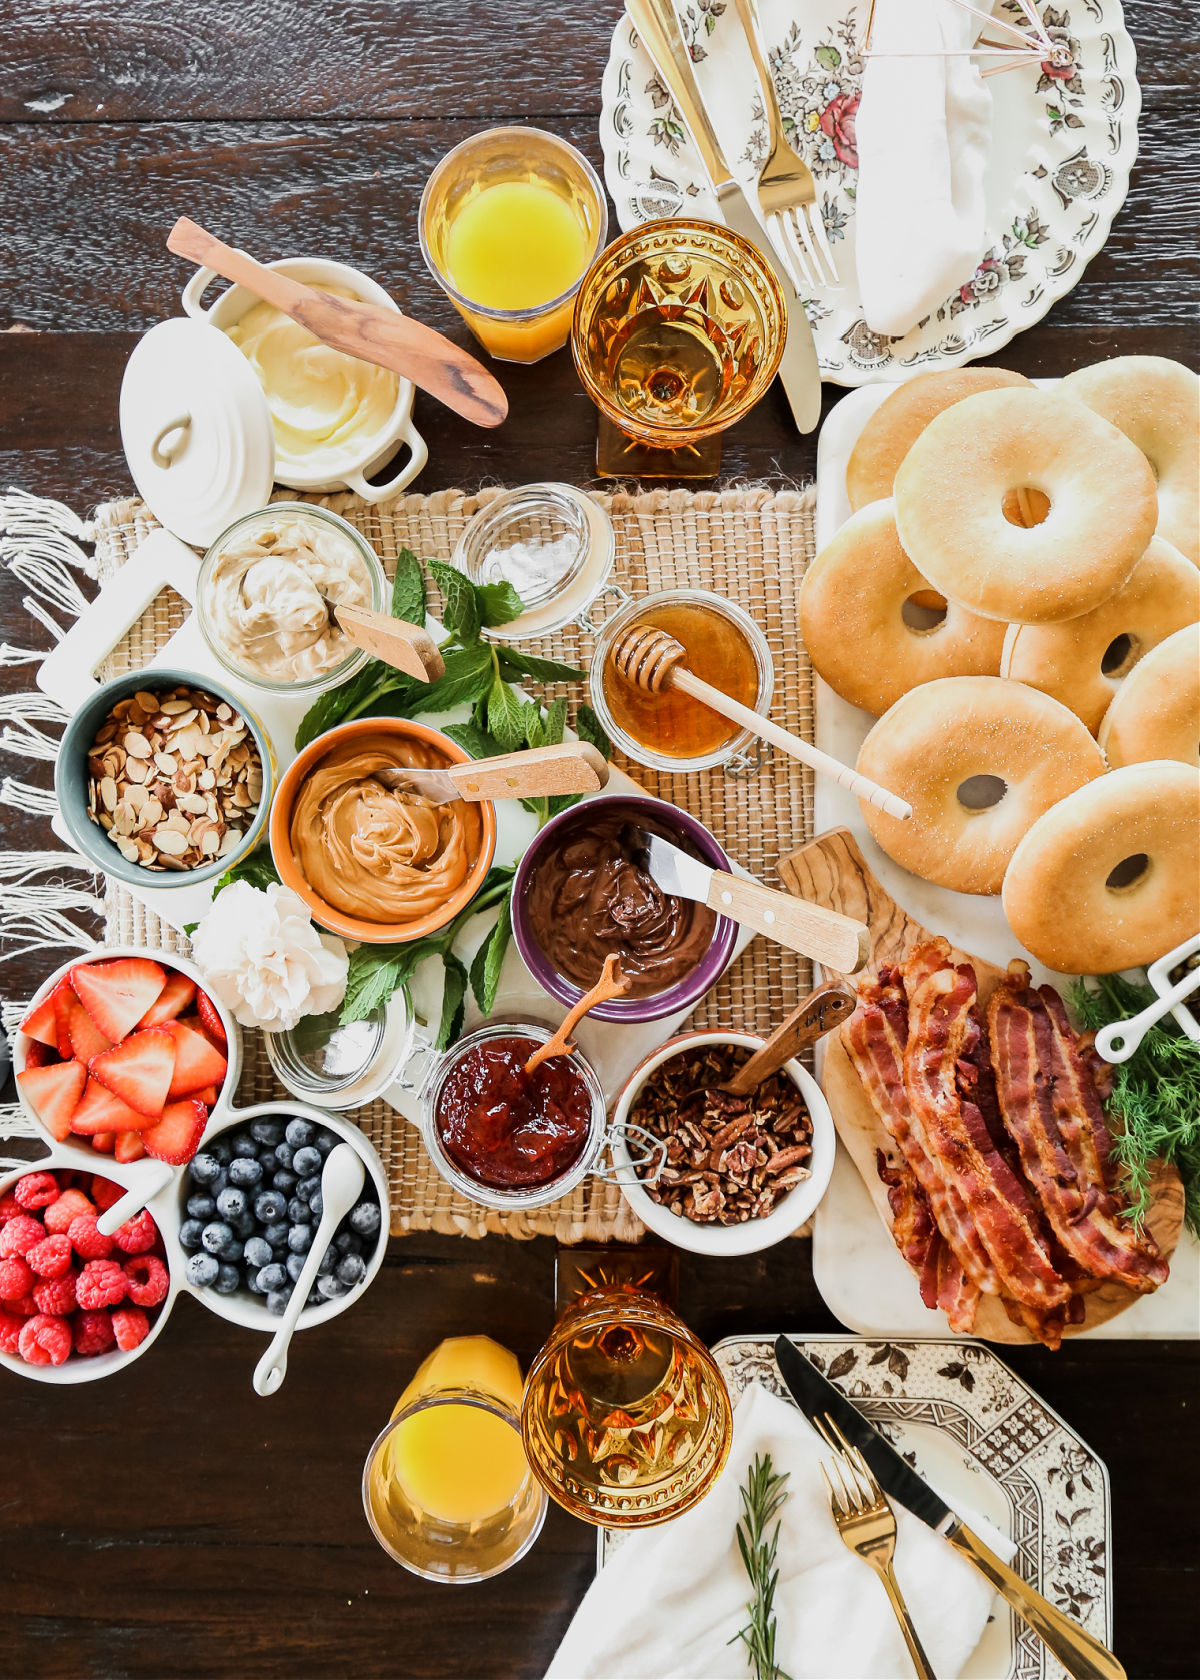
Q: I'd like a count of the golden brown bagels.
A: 8